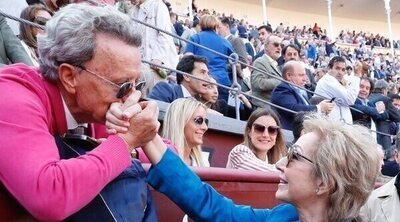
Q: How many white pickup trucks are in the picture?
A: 0